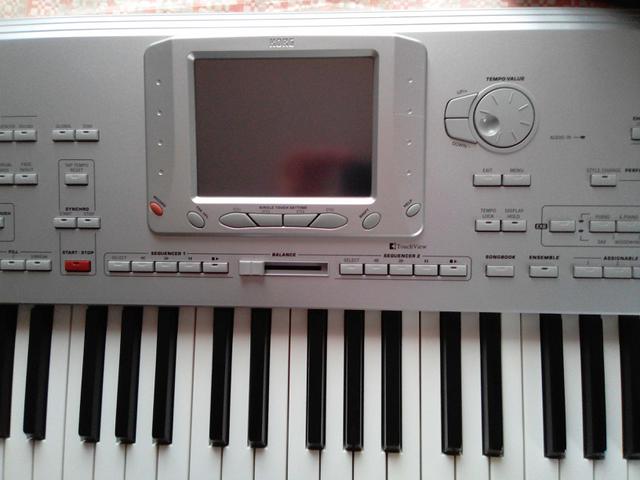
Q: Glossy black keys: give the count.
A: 15